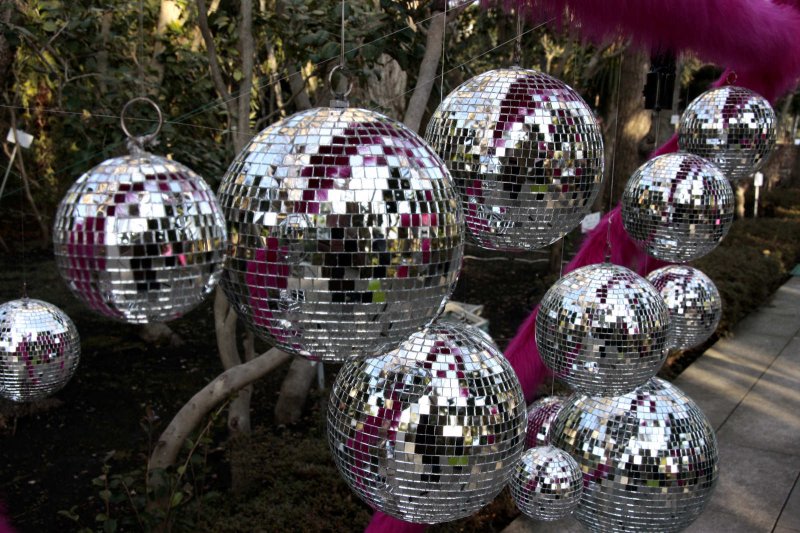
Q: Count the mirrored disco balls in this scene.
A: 12